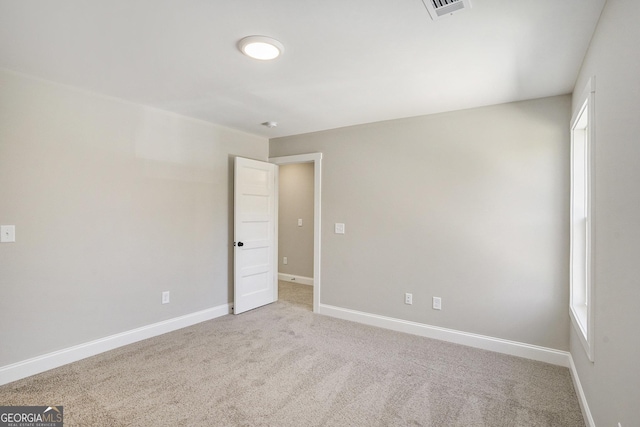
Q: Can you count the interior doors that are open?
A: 1